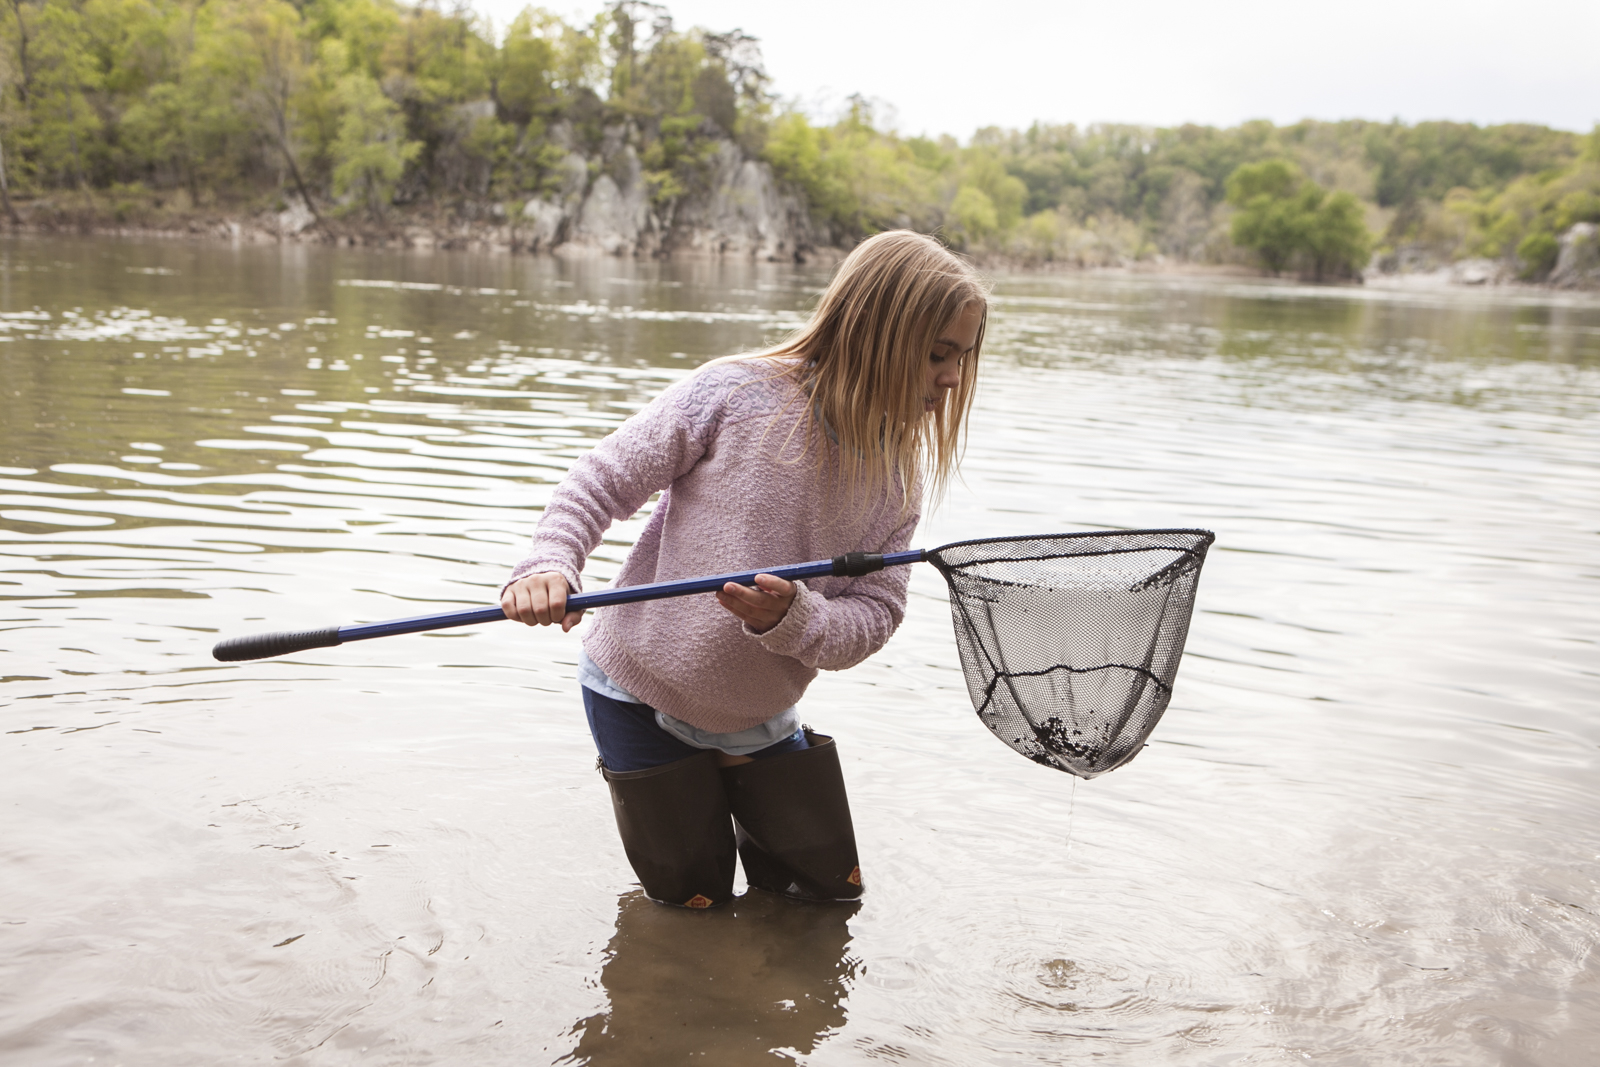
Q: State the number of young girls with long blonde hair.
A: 1